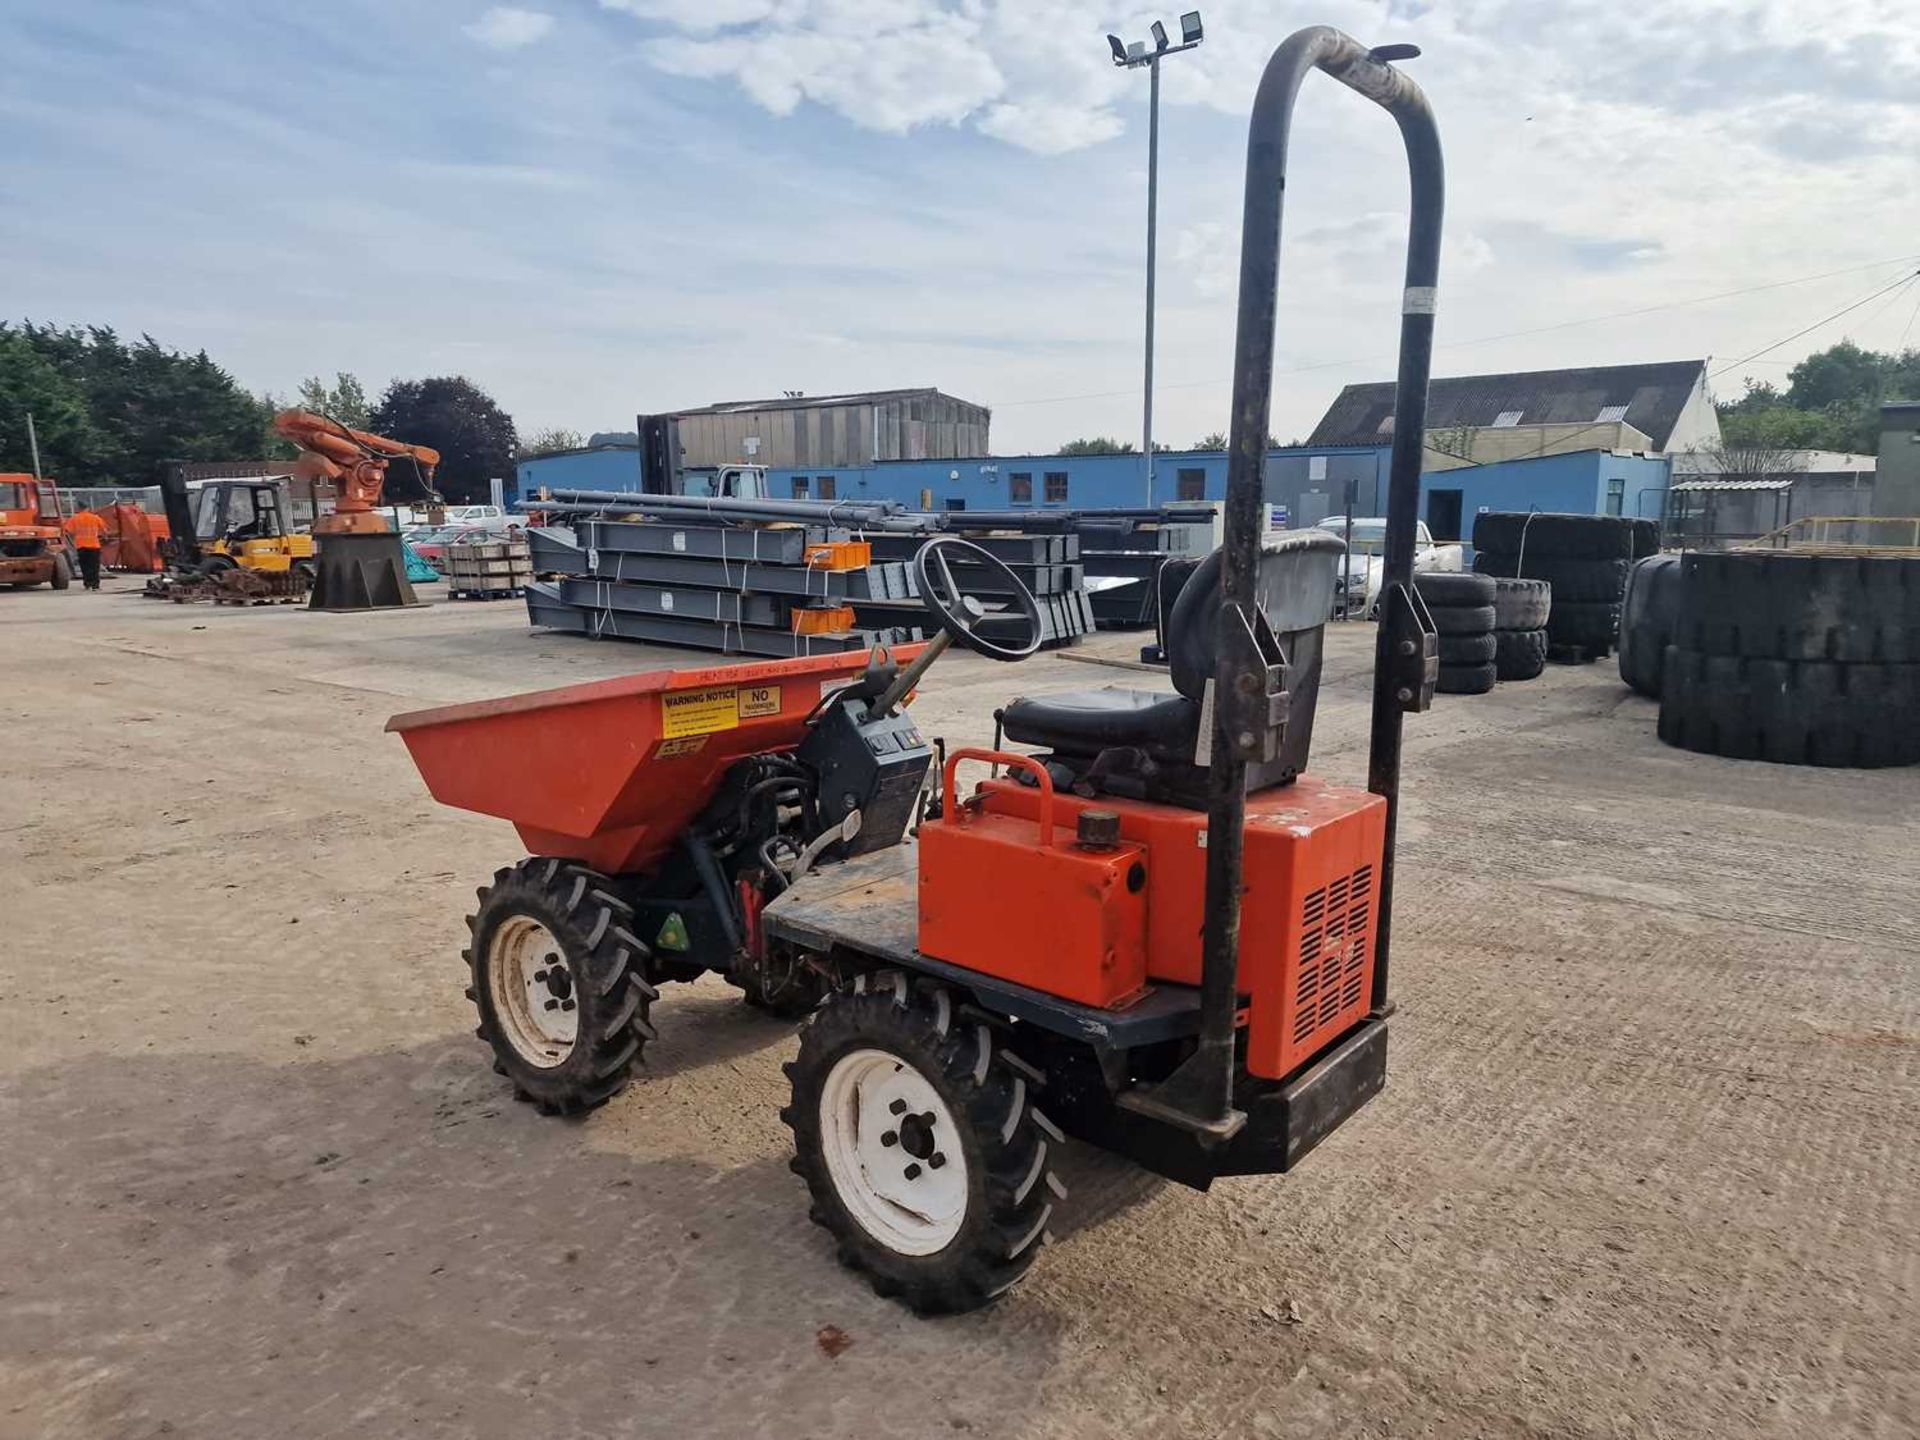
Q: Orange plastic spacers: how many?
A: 2